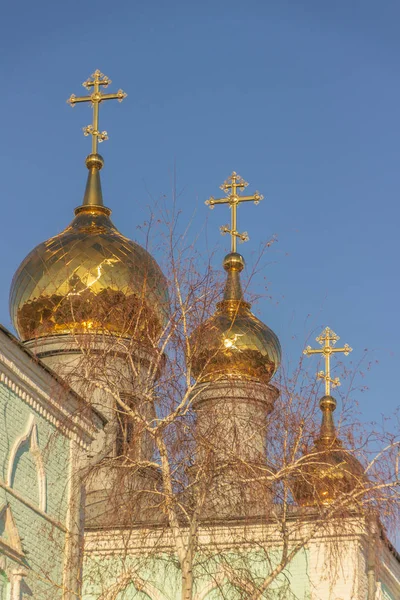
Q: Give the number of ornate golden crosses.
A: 3